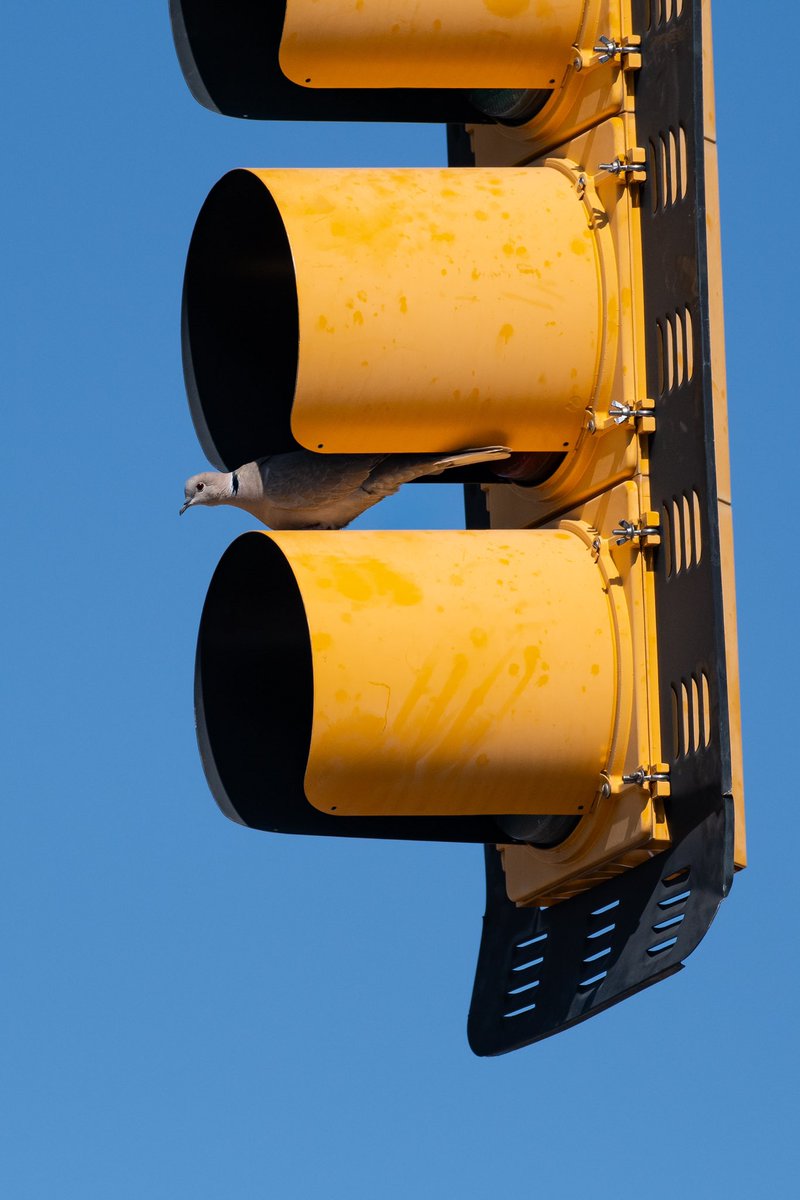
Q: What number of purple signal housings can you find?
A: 0